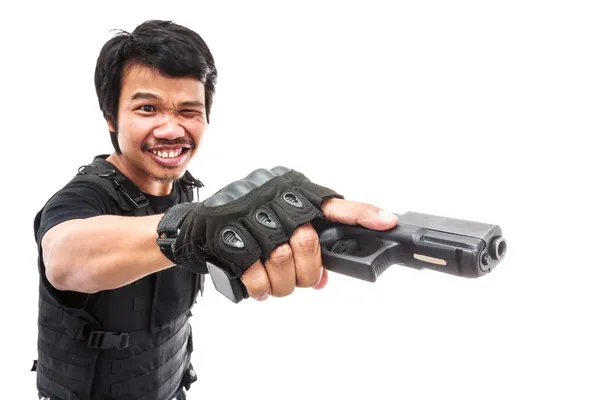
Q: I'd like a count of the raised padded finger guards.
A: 3